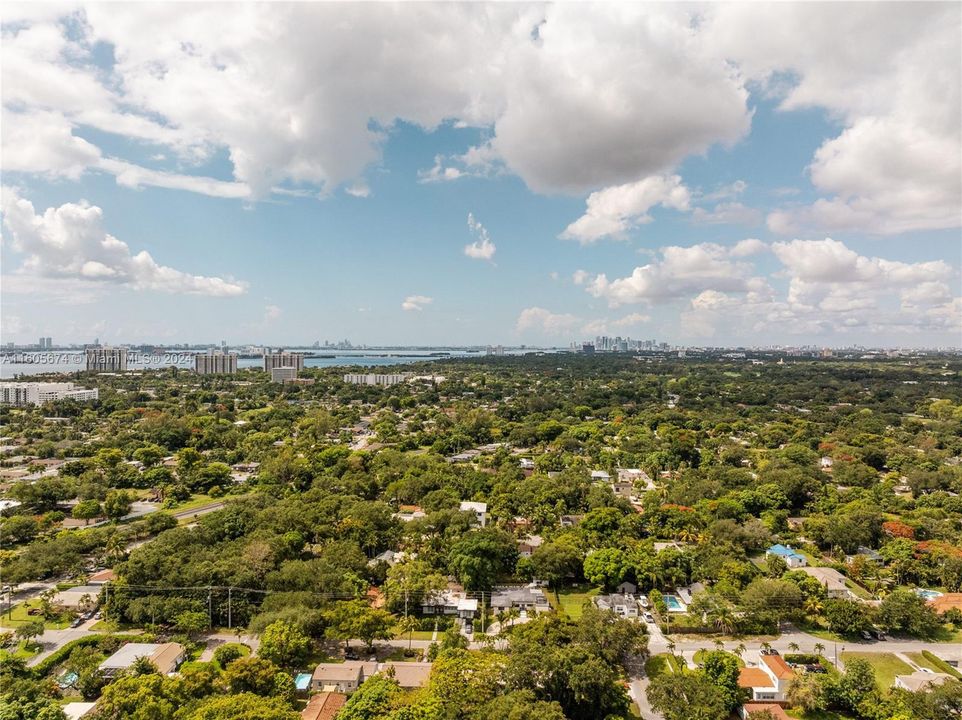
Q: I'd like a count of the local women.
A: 0